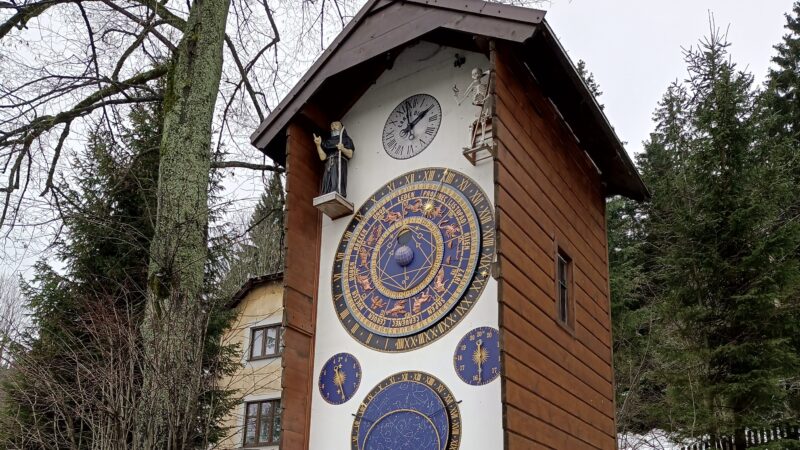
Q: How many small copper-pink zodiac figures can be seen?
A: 12